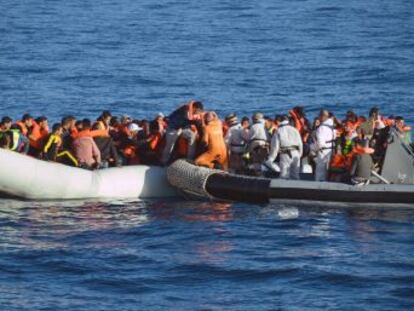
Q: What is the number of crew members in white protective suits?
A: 4